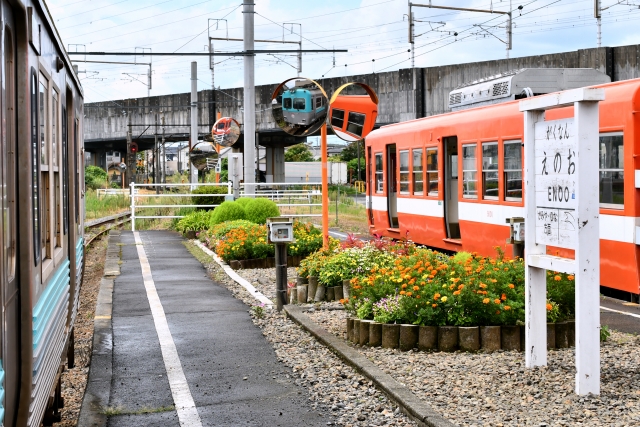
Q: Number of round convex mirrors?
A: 4